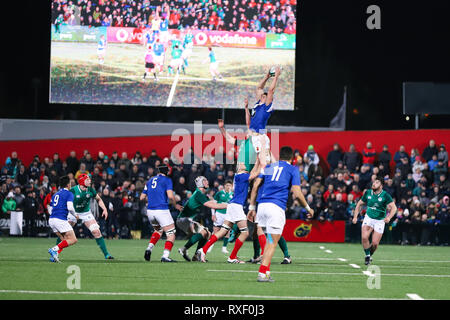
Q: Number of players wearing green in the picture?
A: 5